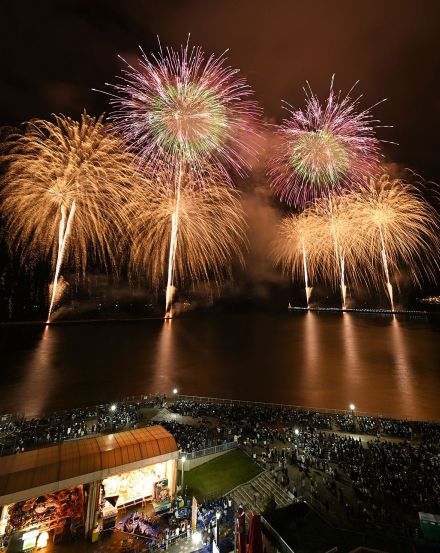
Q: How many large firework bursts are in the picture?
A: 7